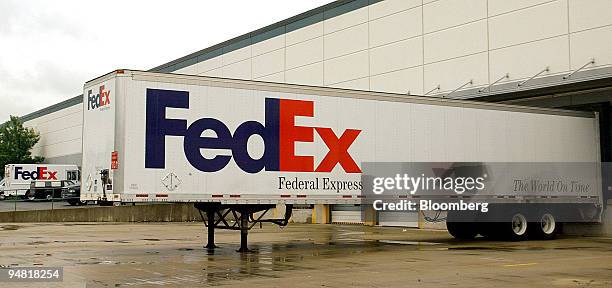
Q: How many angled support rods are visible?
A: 5